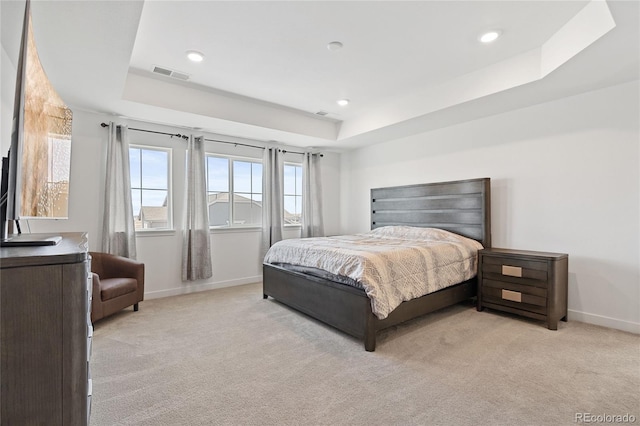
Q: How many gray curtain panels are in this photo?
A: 4